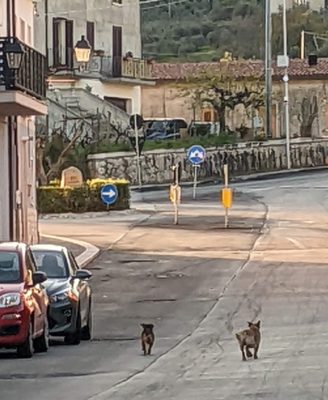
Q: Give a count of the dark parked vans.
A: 1